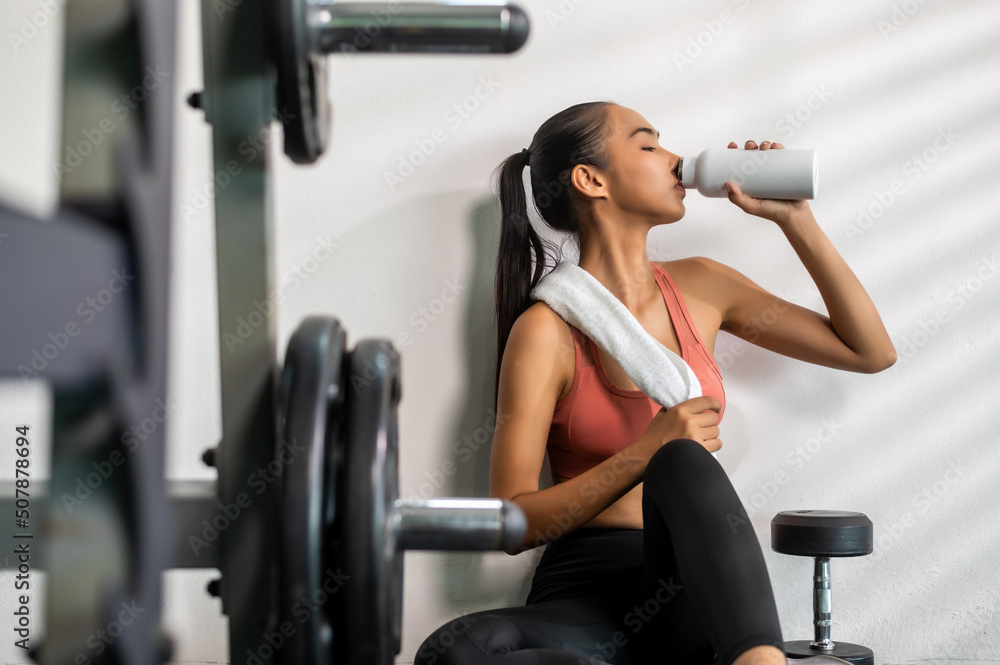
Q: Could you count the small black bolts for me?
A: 3